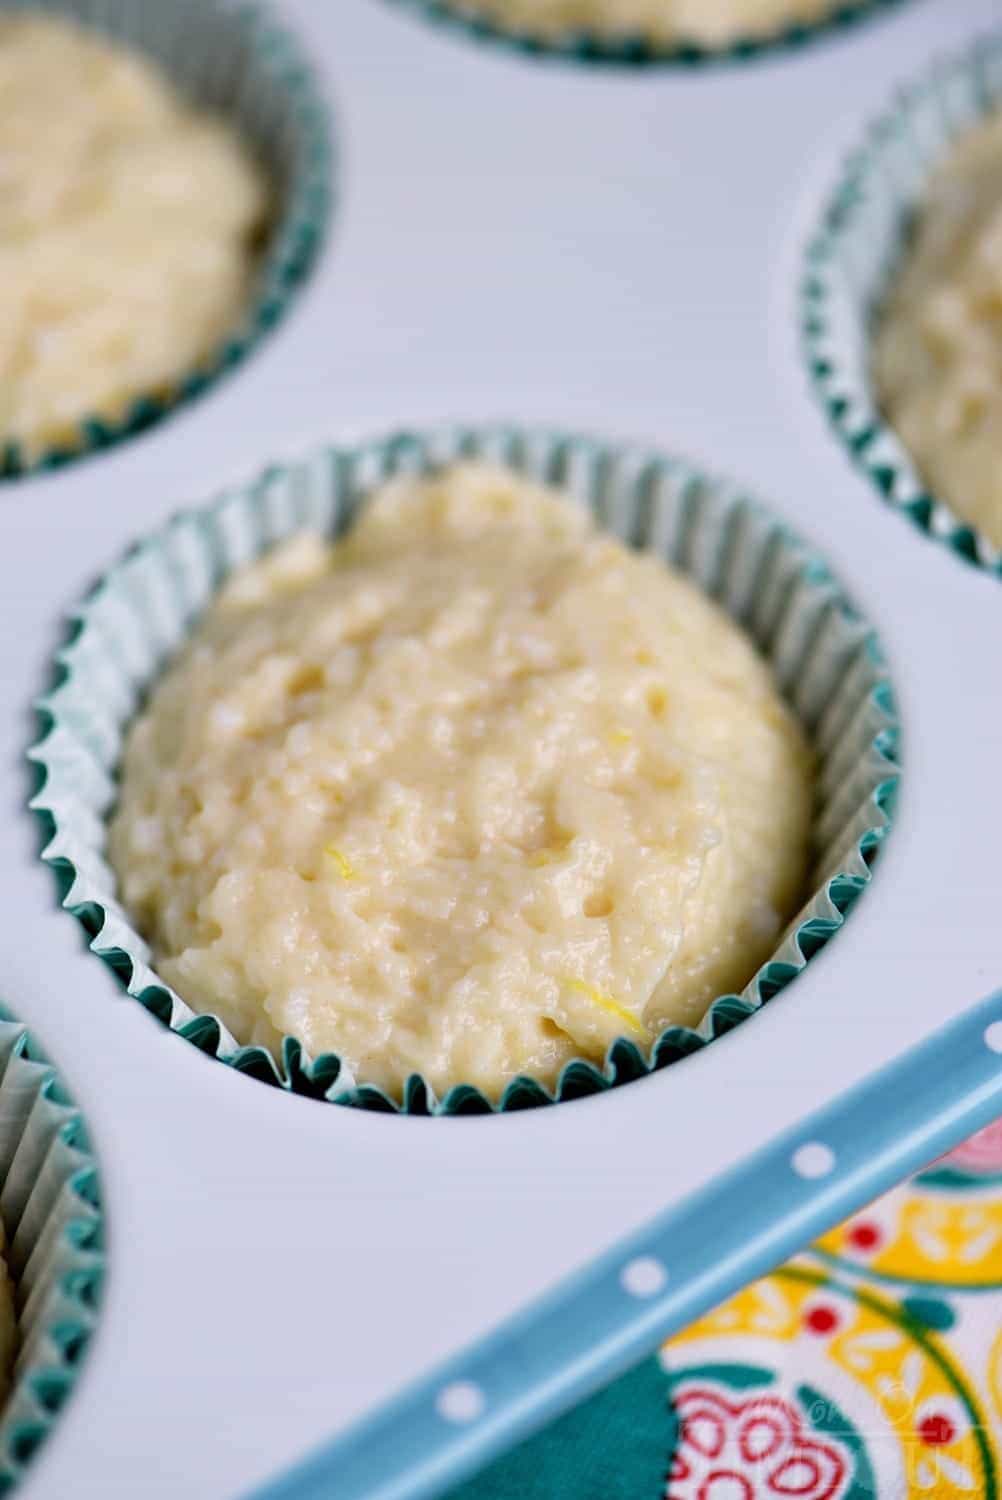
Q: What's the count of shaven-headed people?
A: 0